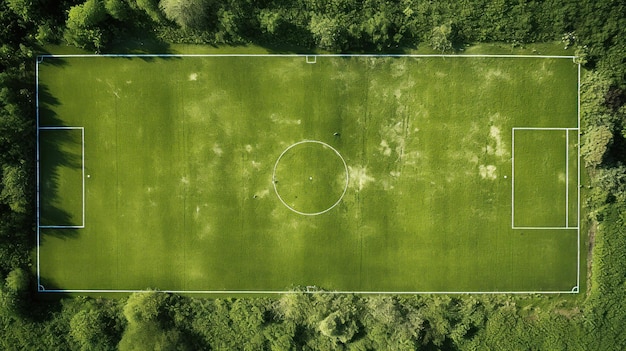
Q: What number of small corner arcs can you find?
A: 4